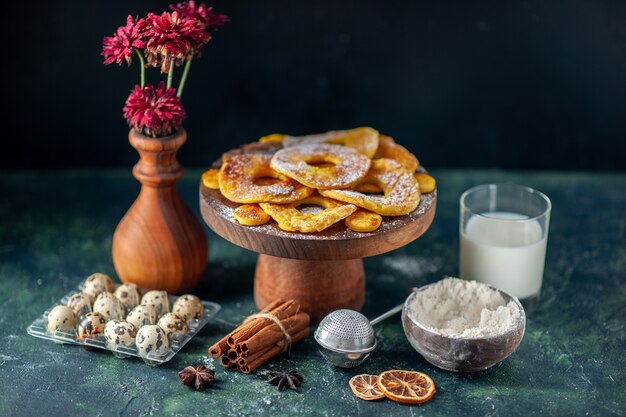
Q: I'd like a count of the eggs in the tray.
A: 12